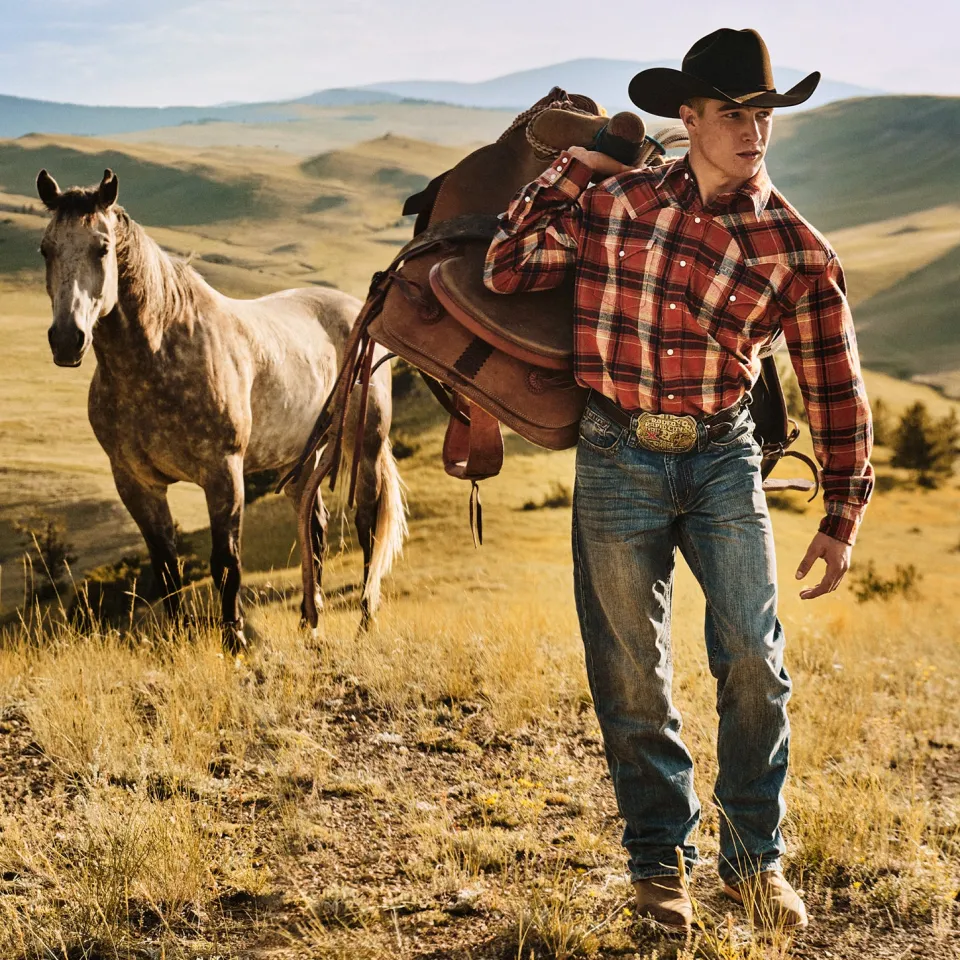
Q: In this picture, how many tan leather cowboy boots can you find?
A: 2